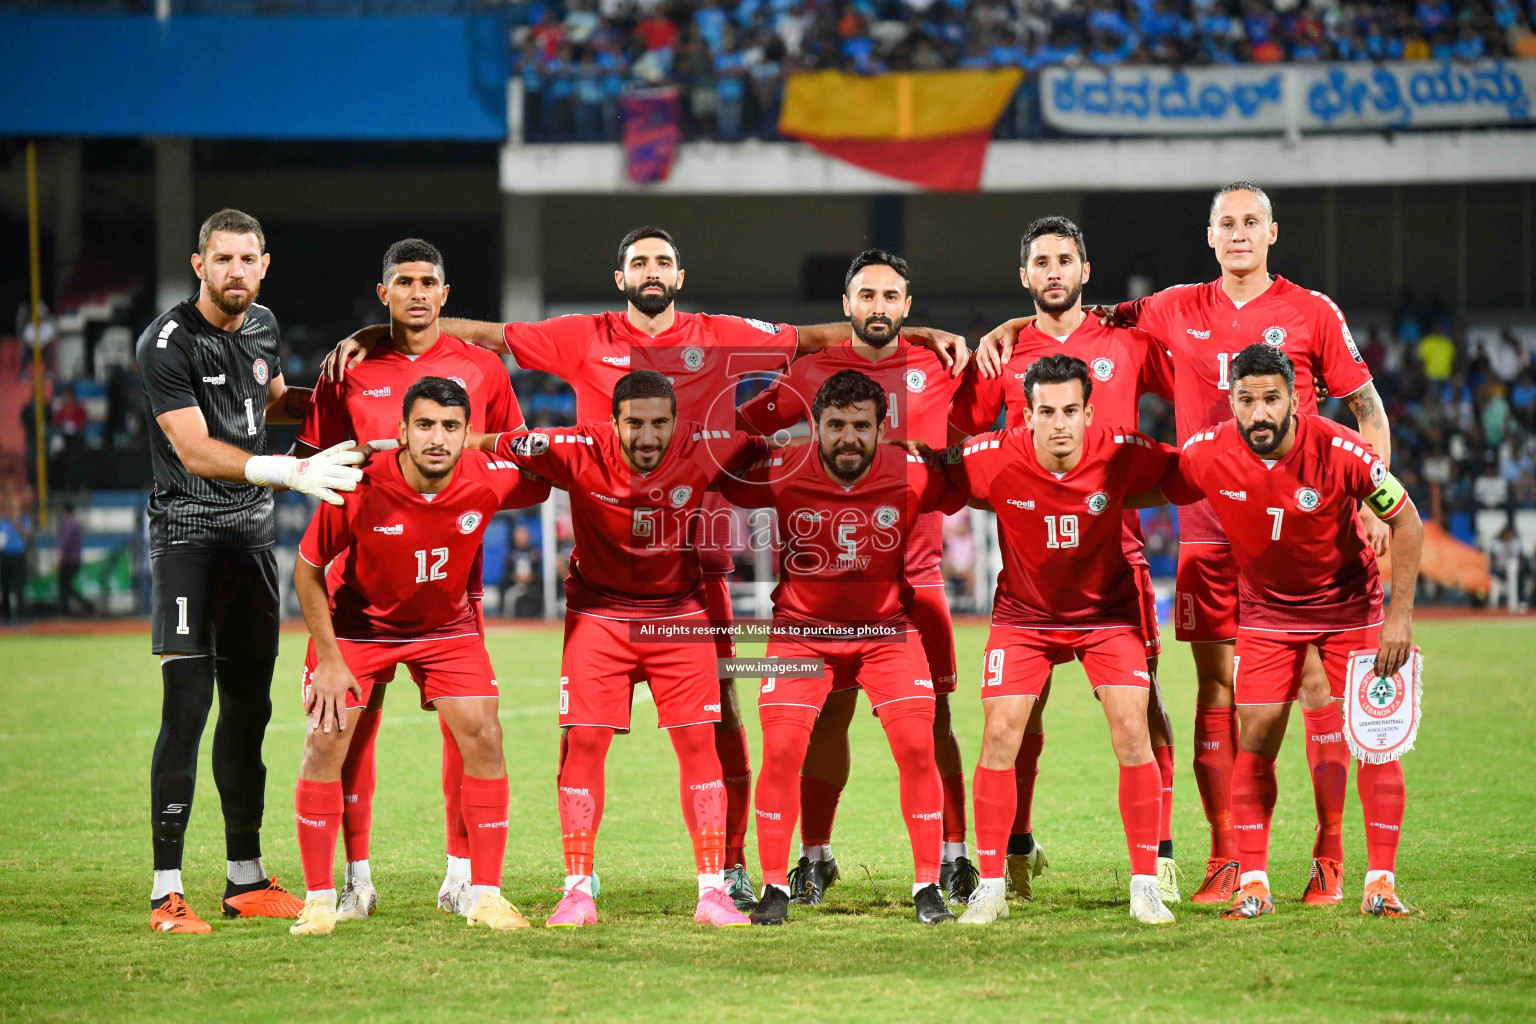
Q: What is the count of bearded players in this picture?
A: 8